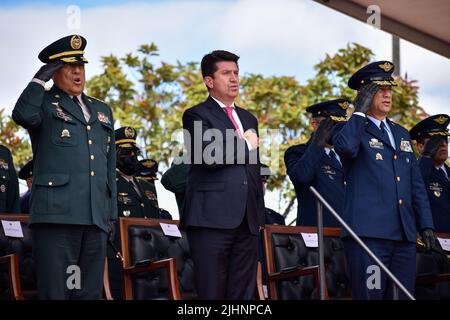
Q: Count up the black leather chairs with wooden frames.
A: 4